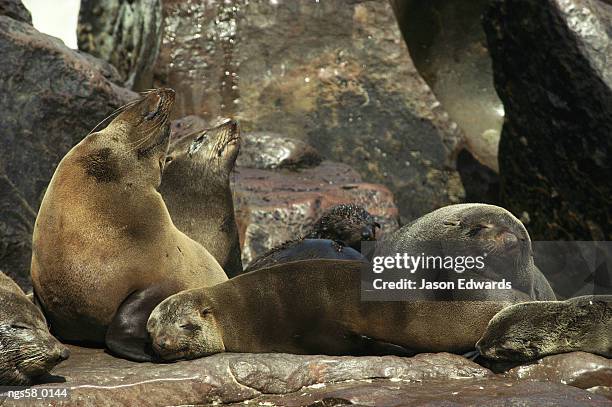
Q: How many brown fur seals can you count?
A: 7